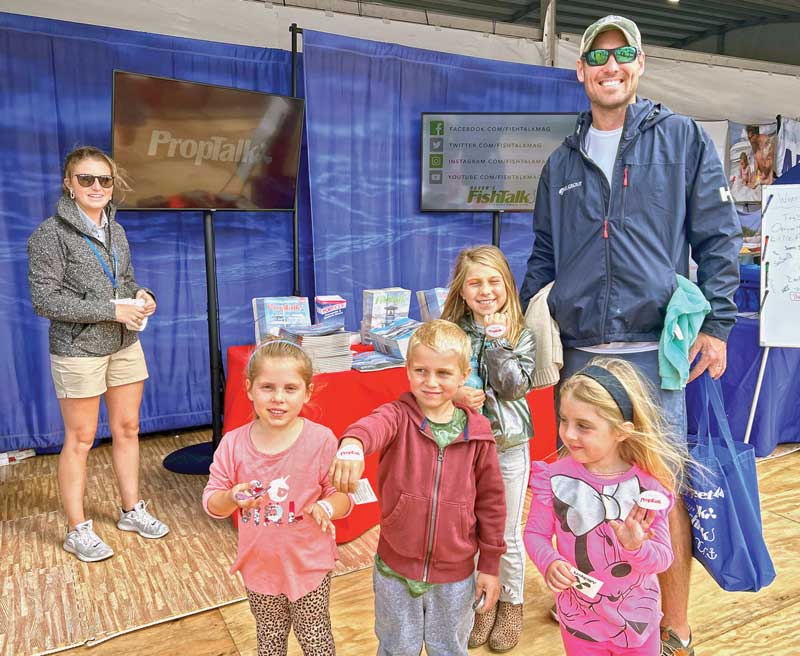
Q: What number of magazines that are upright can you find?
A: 4